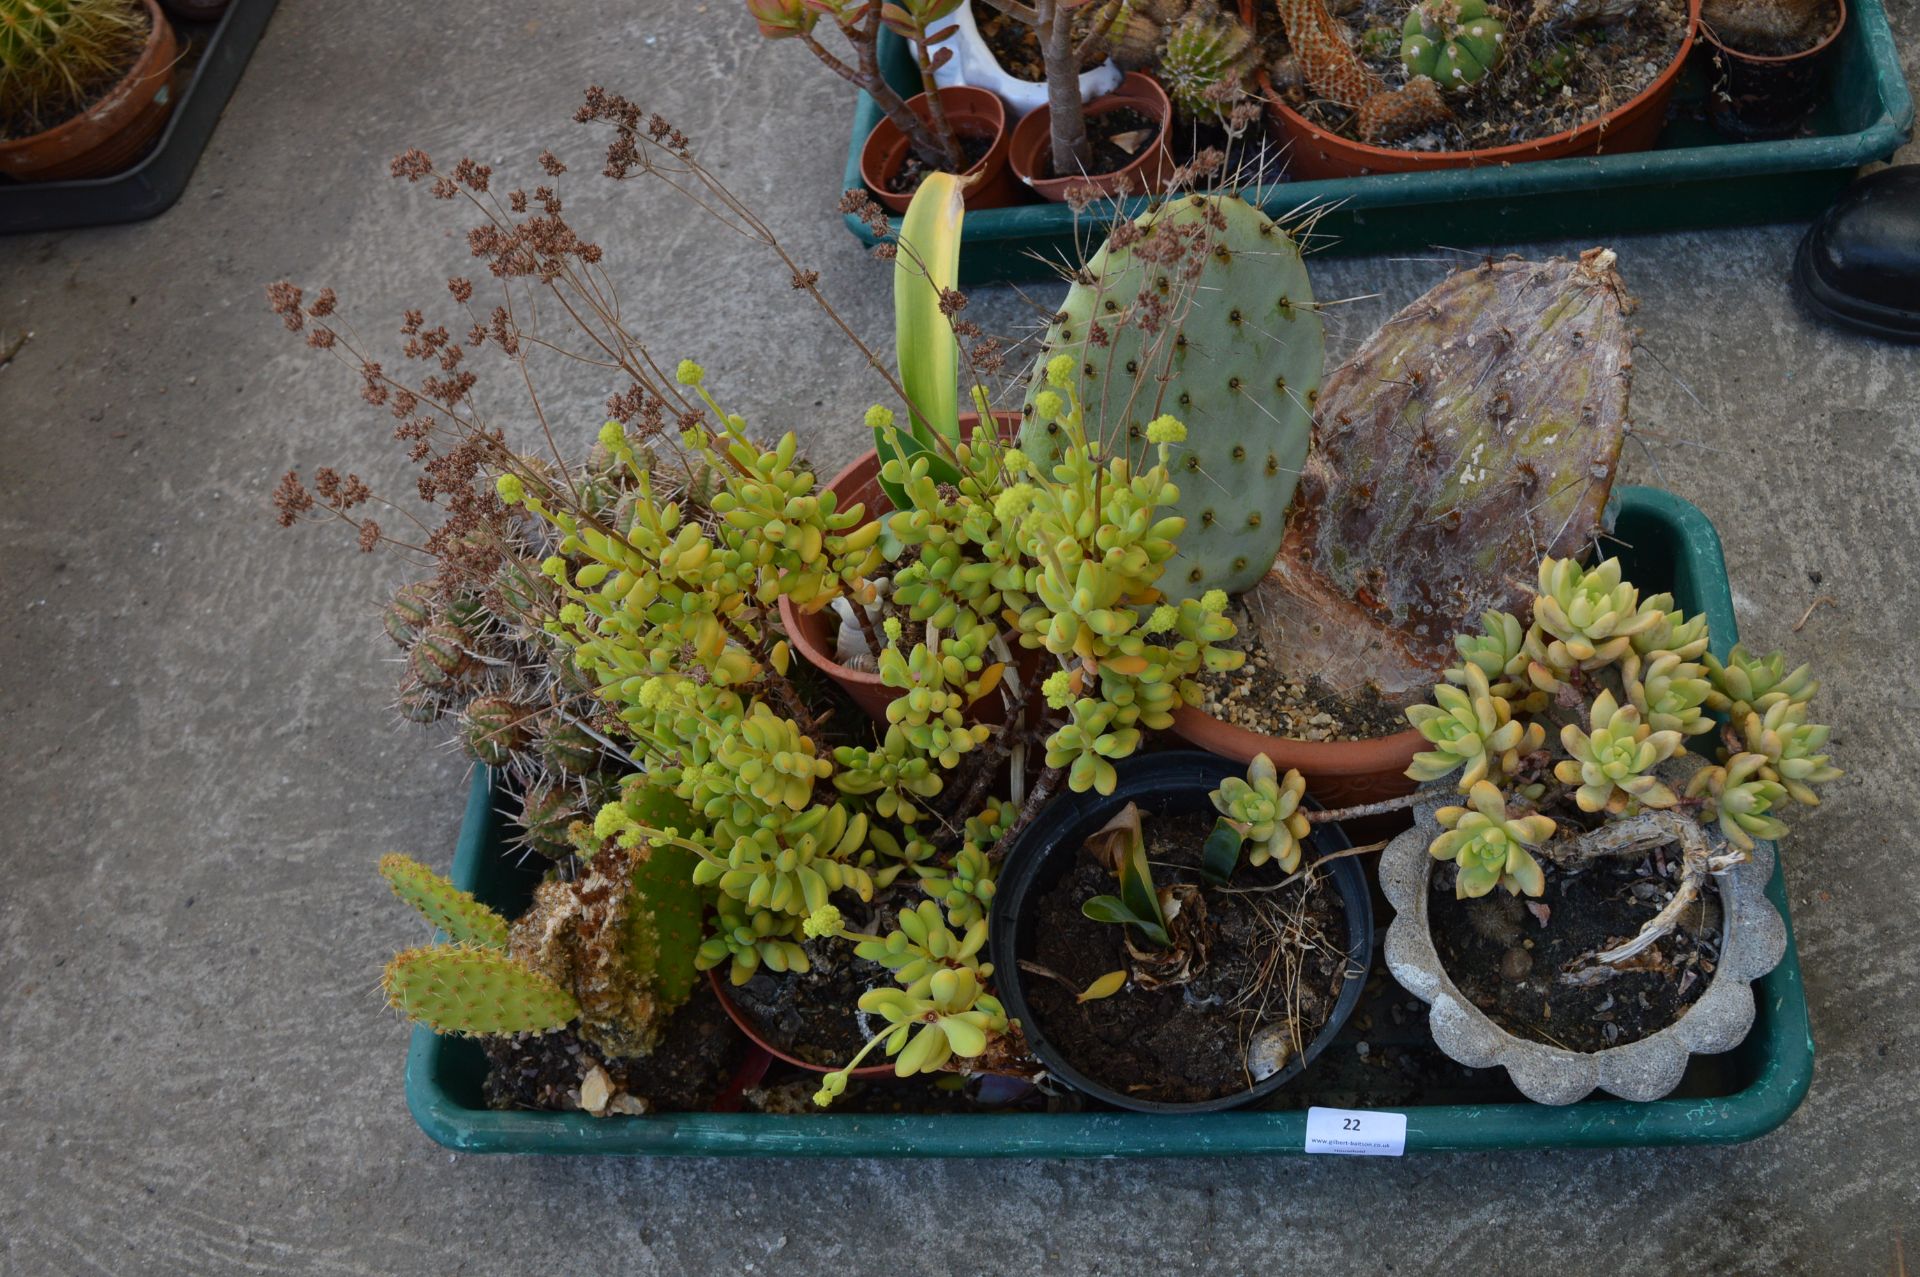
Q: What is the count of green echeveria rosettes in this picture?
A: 11